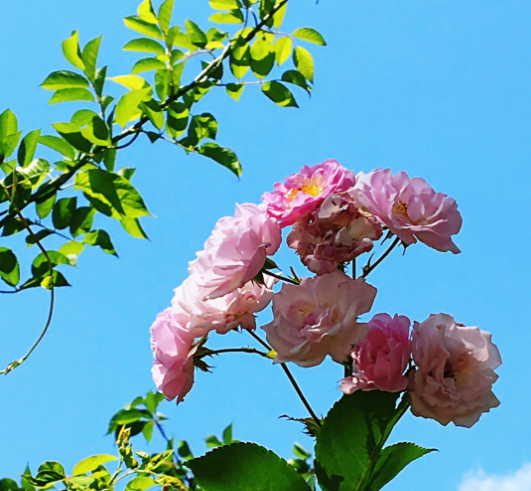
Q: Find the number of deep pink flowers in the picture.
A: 2